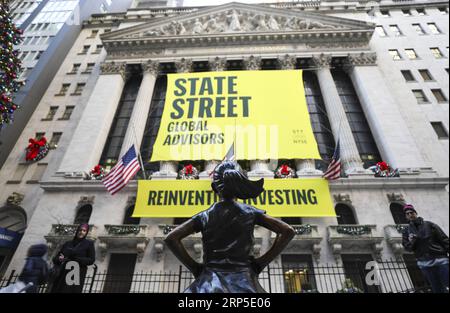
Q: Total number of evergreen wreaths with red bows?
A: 5